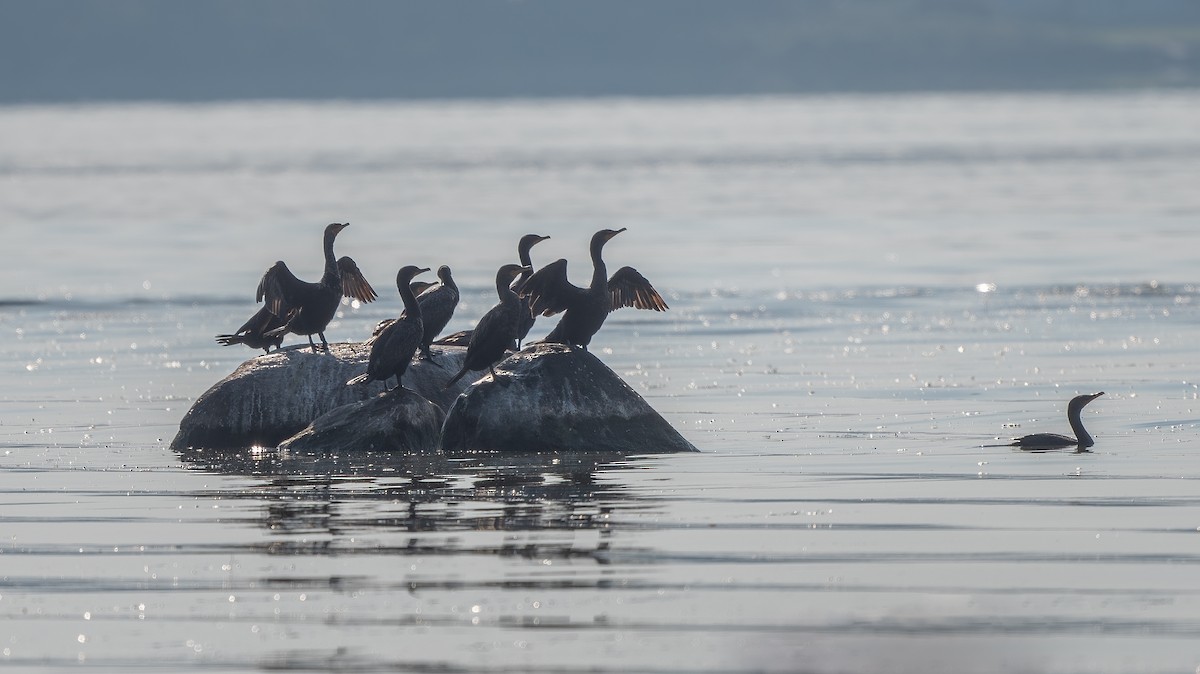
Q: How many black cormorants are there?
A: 9